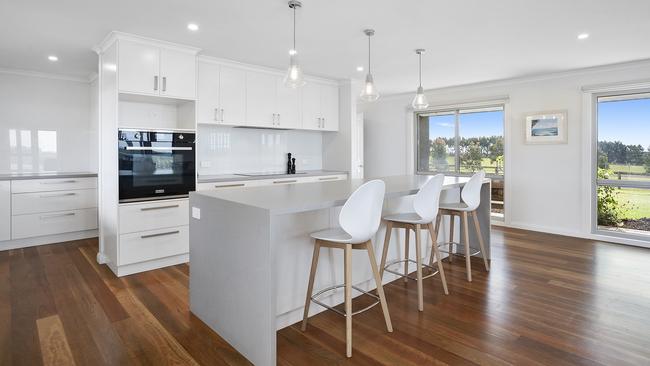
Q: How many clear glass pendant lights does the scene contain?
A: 3